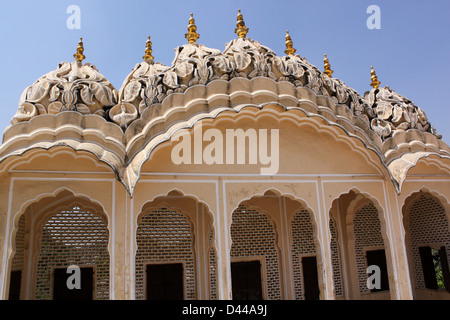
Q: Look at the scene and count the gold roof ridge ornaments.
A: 7